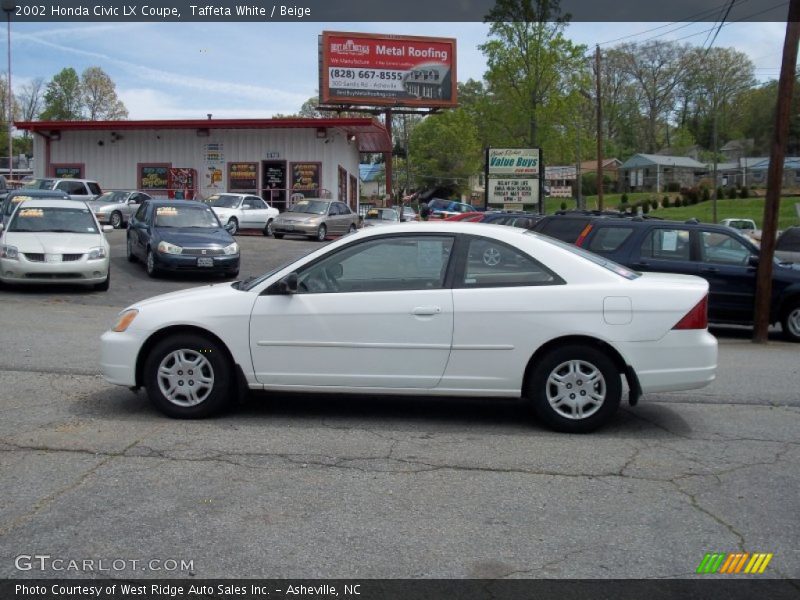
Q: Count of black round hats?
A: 0